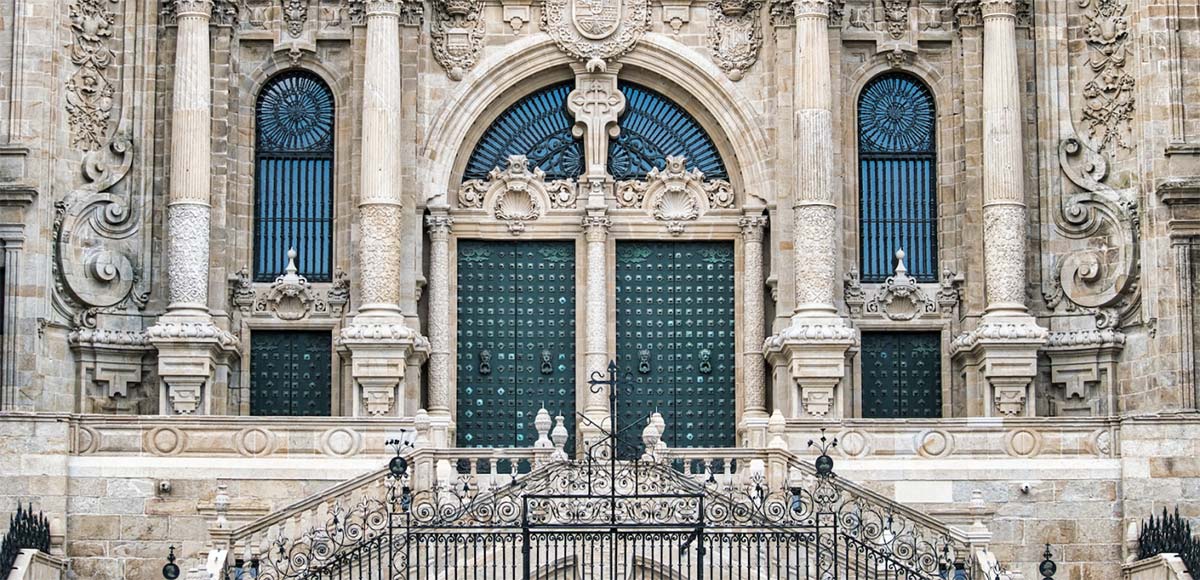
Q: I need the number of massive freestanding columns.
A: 4